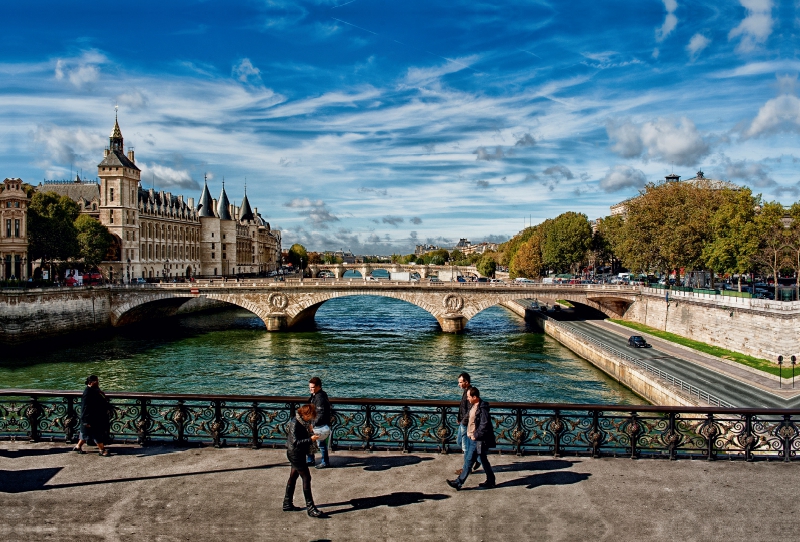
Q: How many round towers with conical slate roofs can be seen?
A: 3